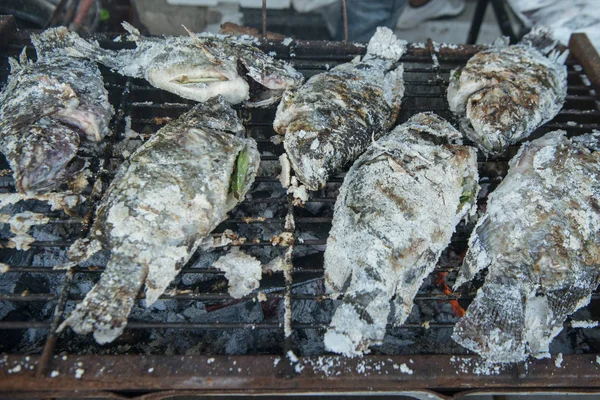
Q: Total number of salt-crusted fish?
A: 7